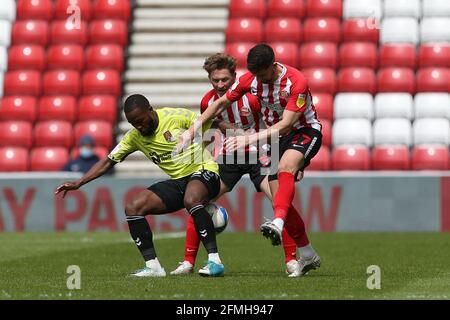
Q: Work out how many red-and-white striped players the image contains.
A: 2